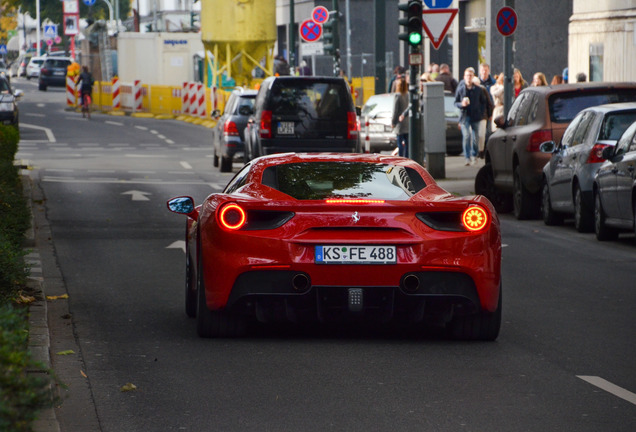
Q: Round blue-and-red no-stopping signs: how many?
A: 3